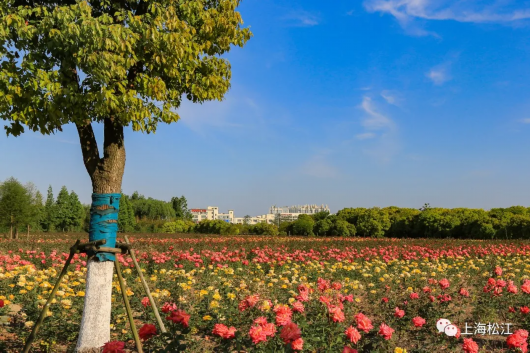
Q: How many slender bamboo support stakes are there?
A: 3